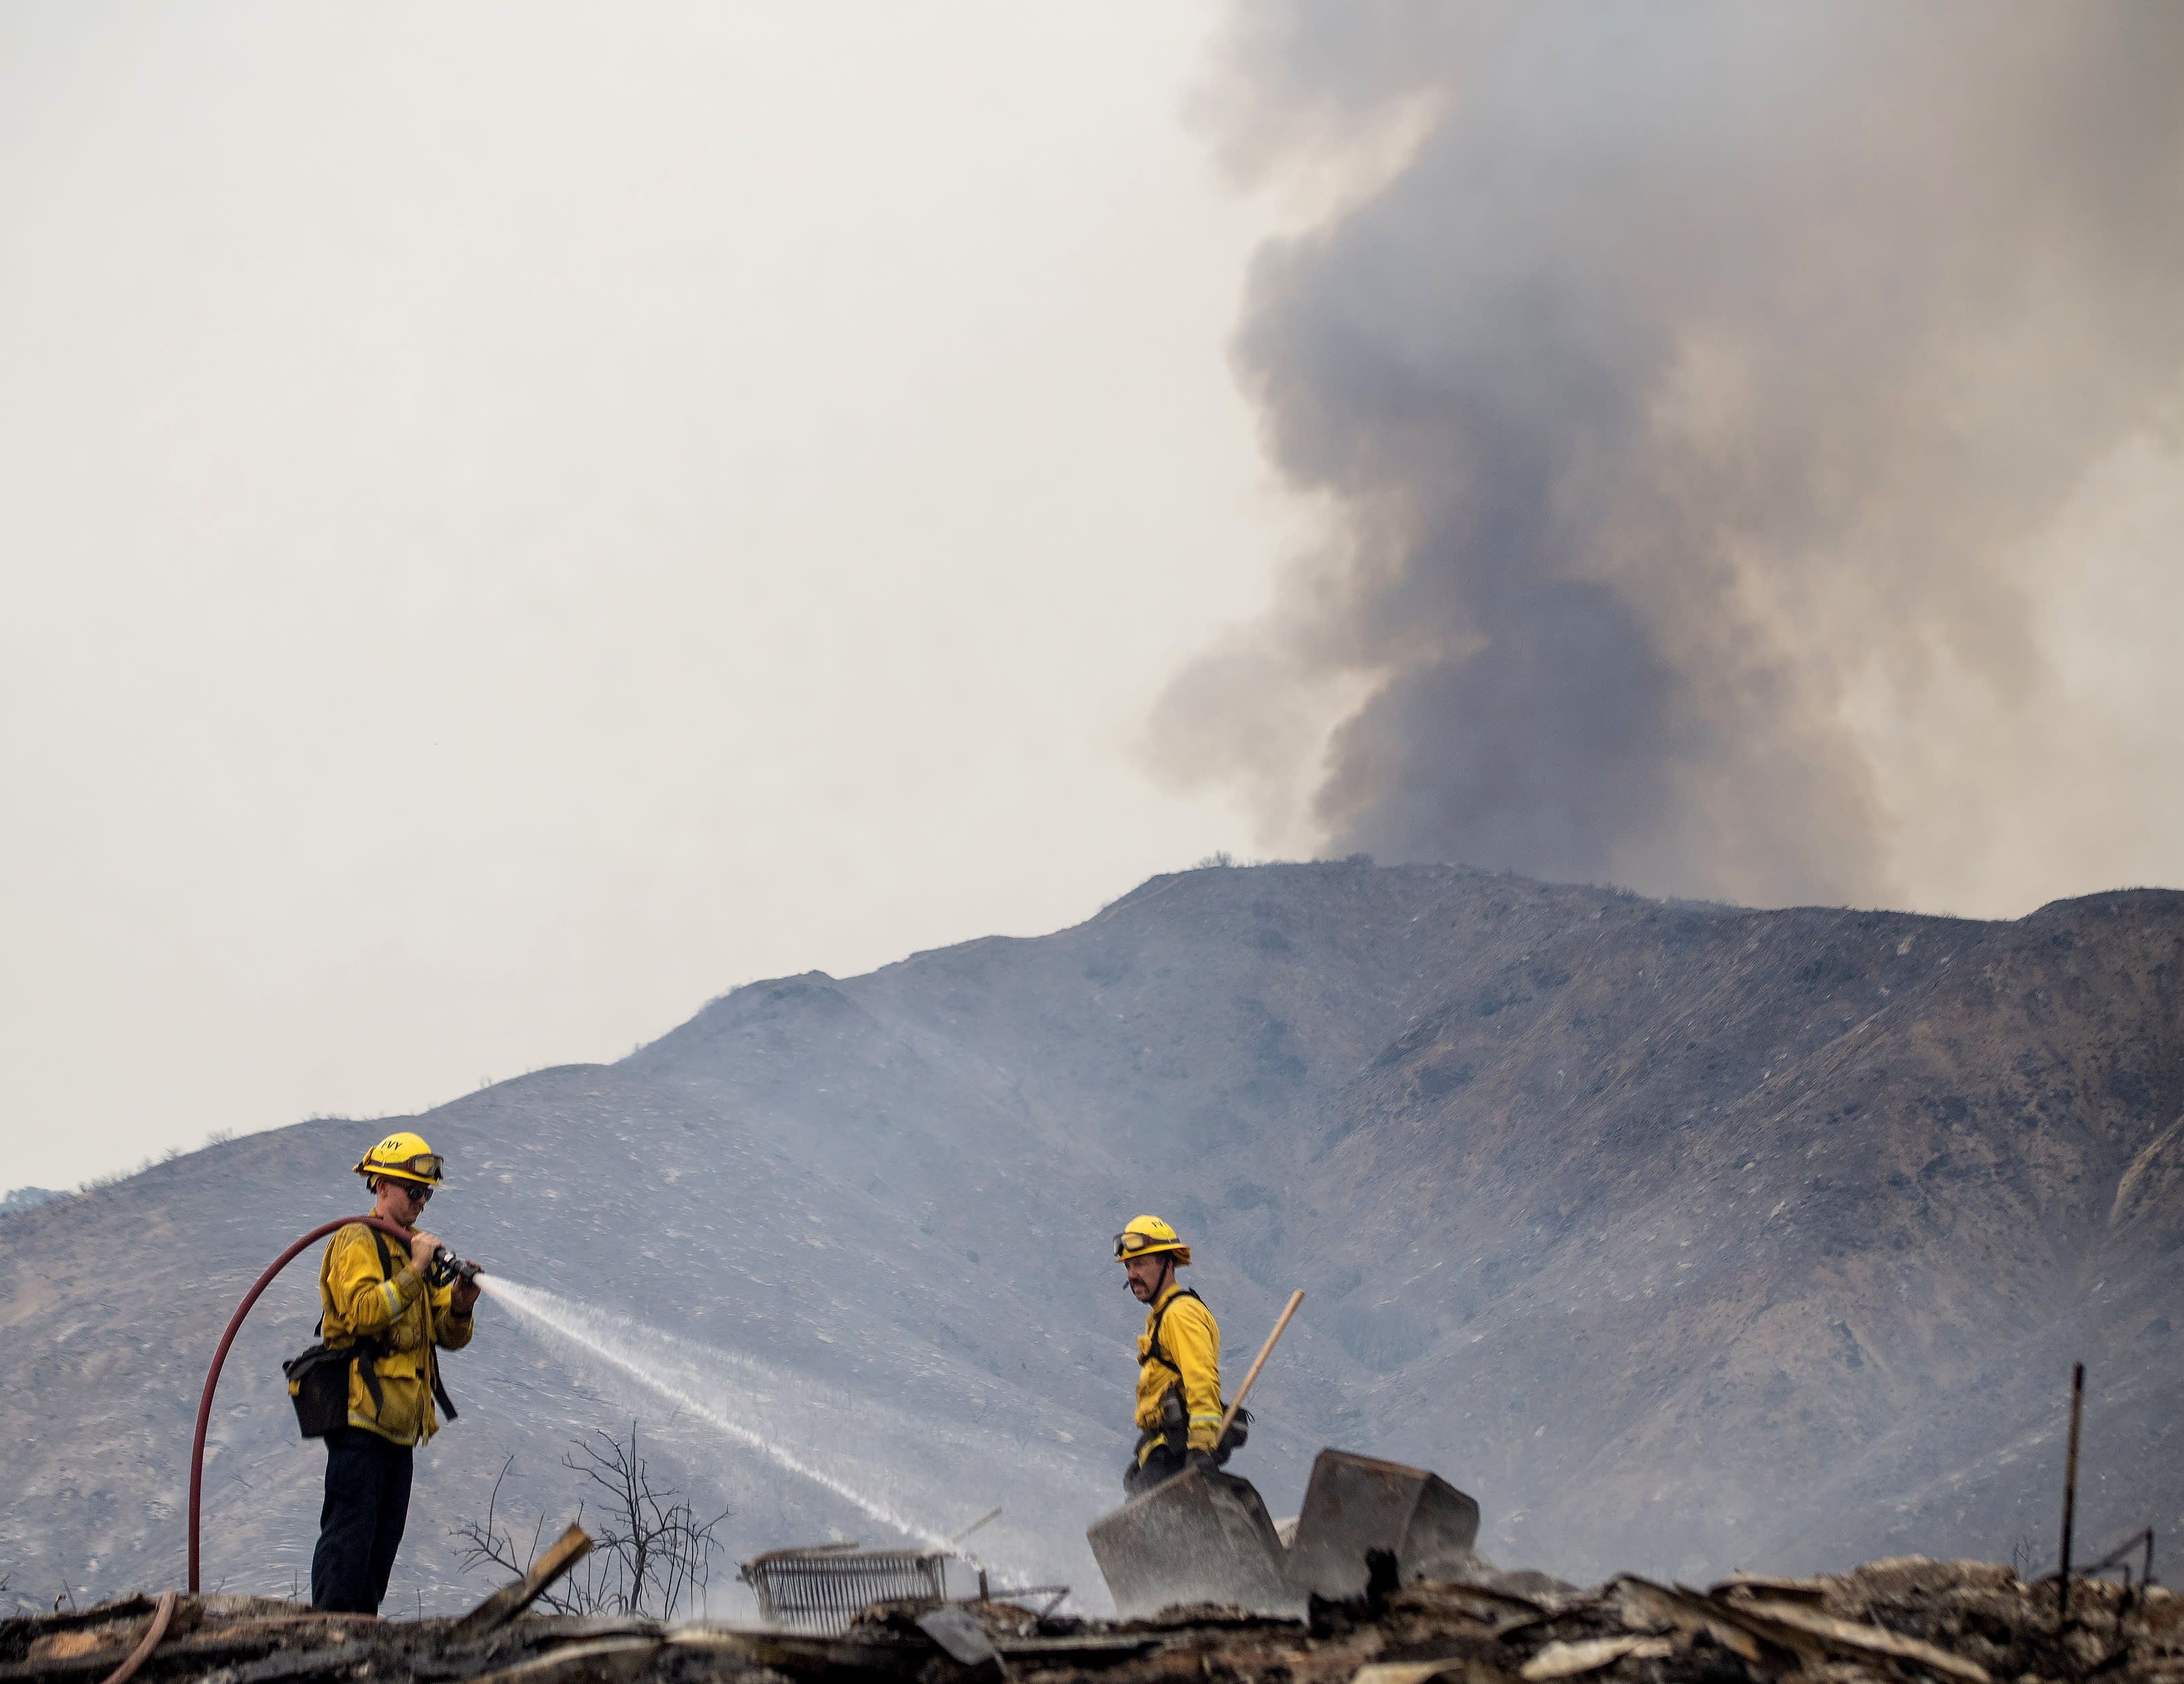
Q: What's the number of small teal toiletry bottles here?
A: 0